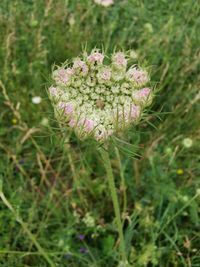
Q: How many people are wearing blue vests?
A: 0